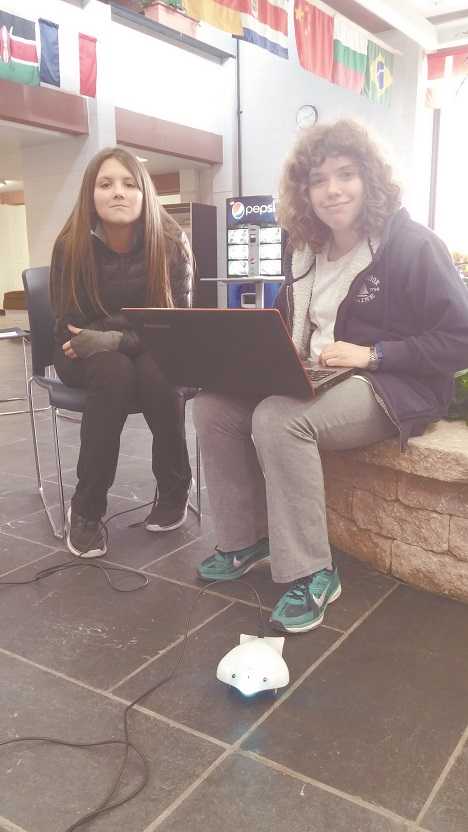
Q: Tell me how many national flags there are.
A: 8